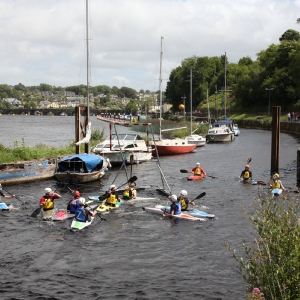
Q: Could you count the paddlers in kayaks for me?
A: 11